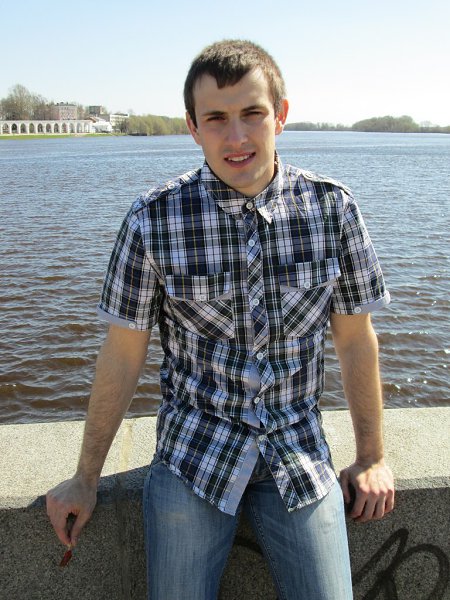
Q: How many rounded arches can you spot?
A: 11